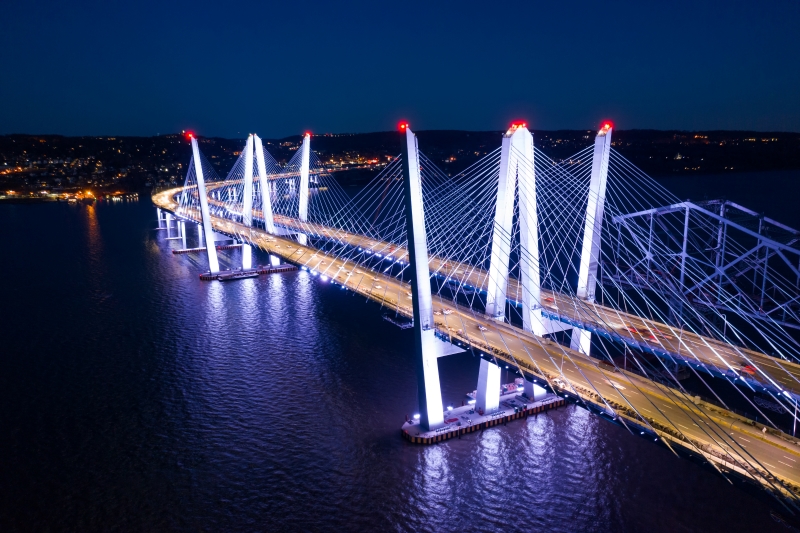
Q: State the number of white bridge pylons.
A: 8